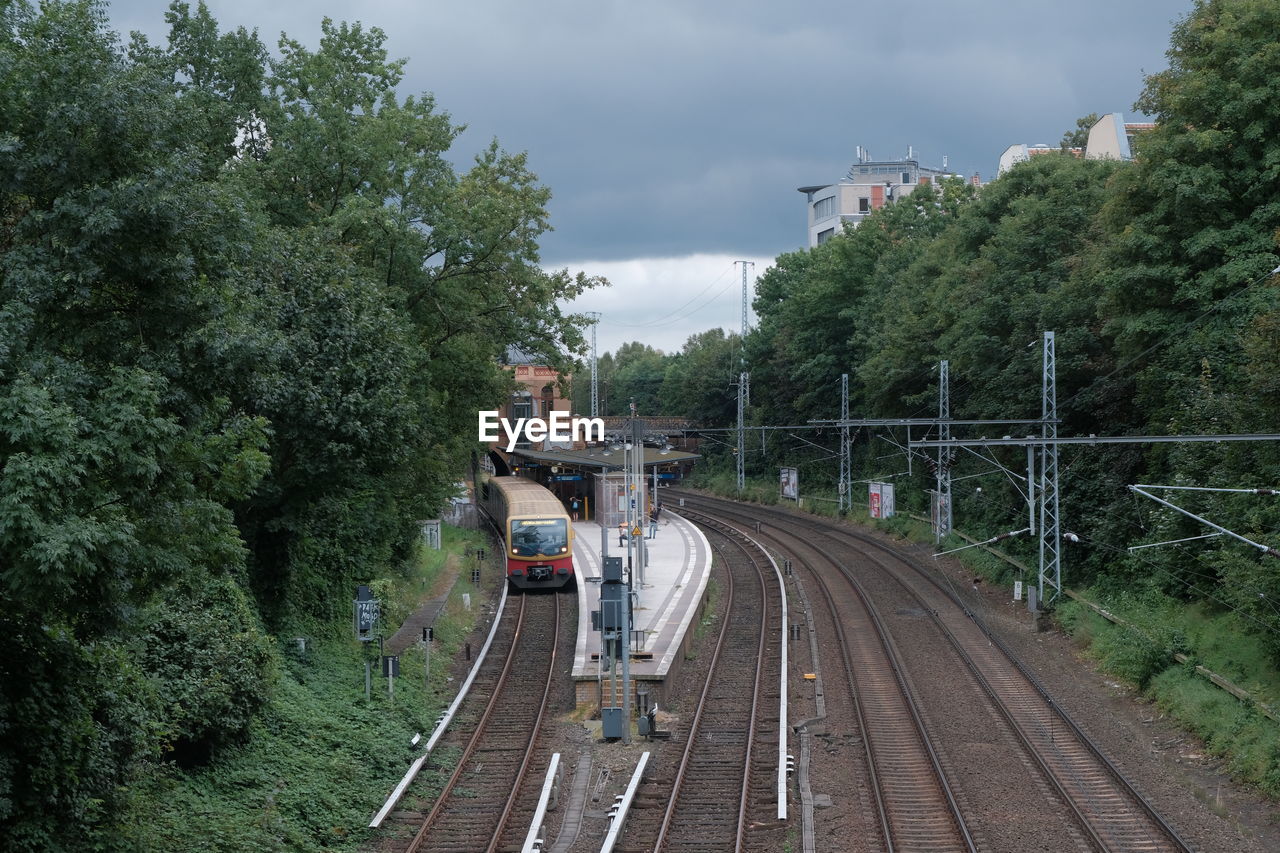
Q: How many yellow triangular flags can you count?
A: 1